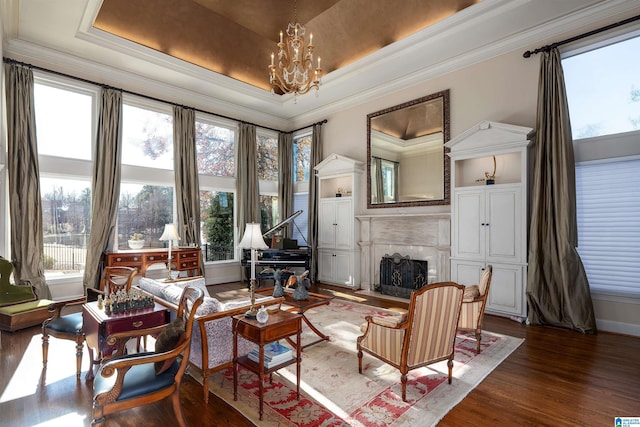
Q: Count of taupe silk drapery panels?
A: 7